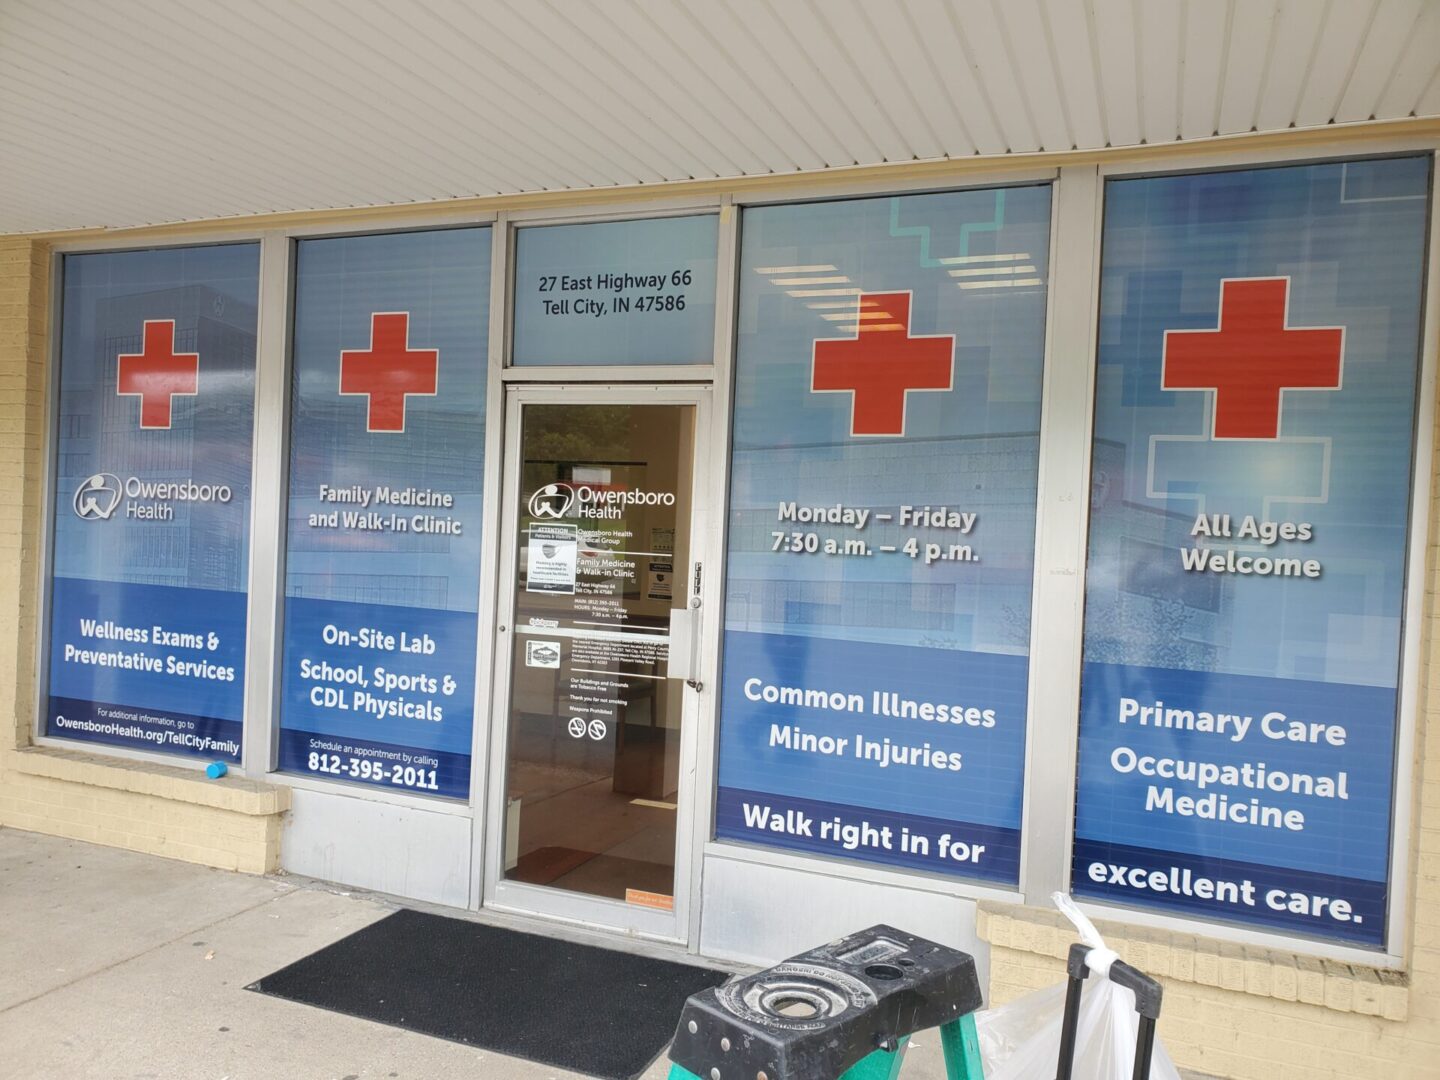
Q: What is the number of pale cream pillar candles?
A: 0